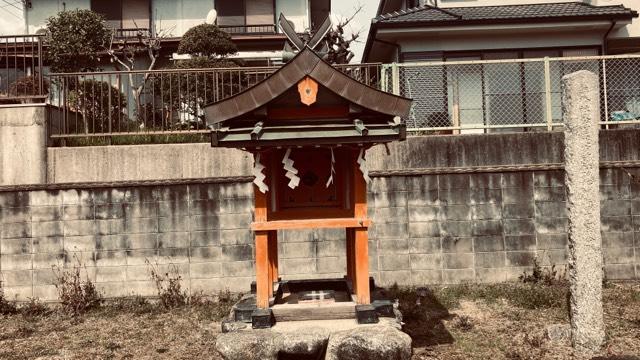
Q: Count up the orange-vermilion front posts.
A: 2